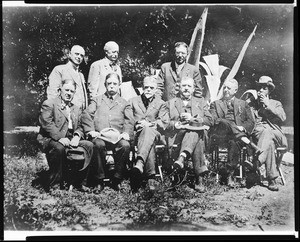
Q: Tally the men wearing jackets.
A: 9